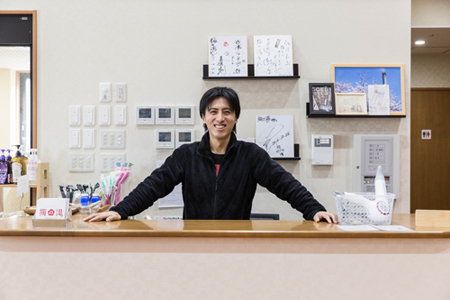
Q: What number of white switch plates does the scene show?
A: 11